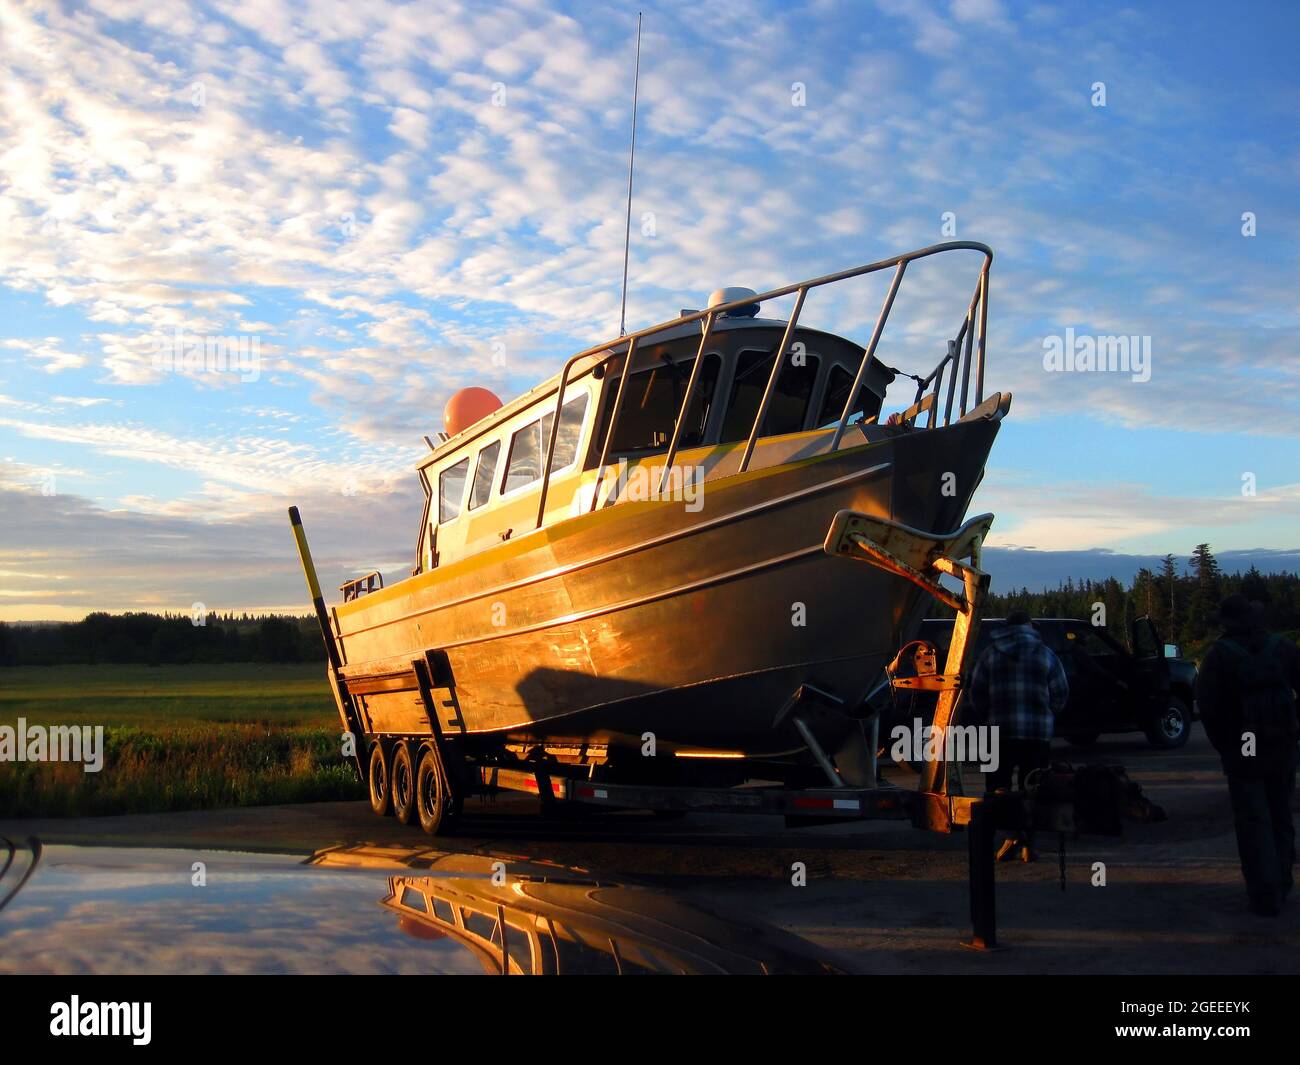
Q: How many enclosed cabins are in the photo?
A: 1